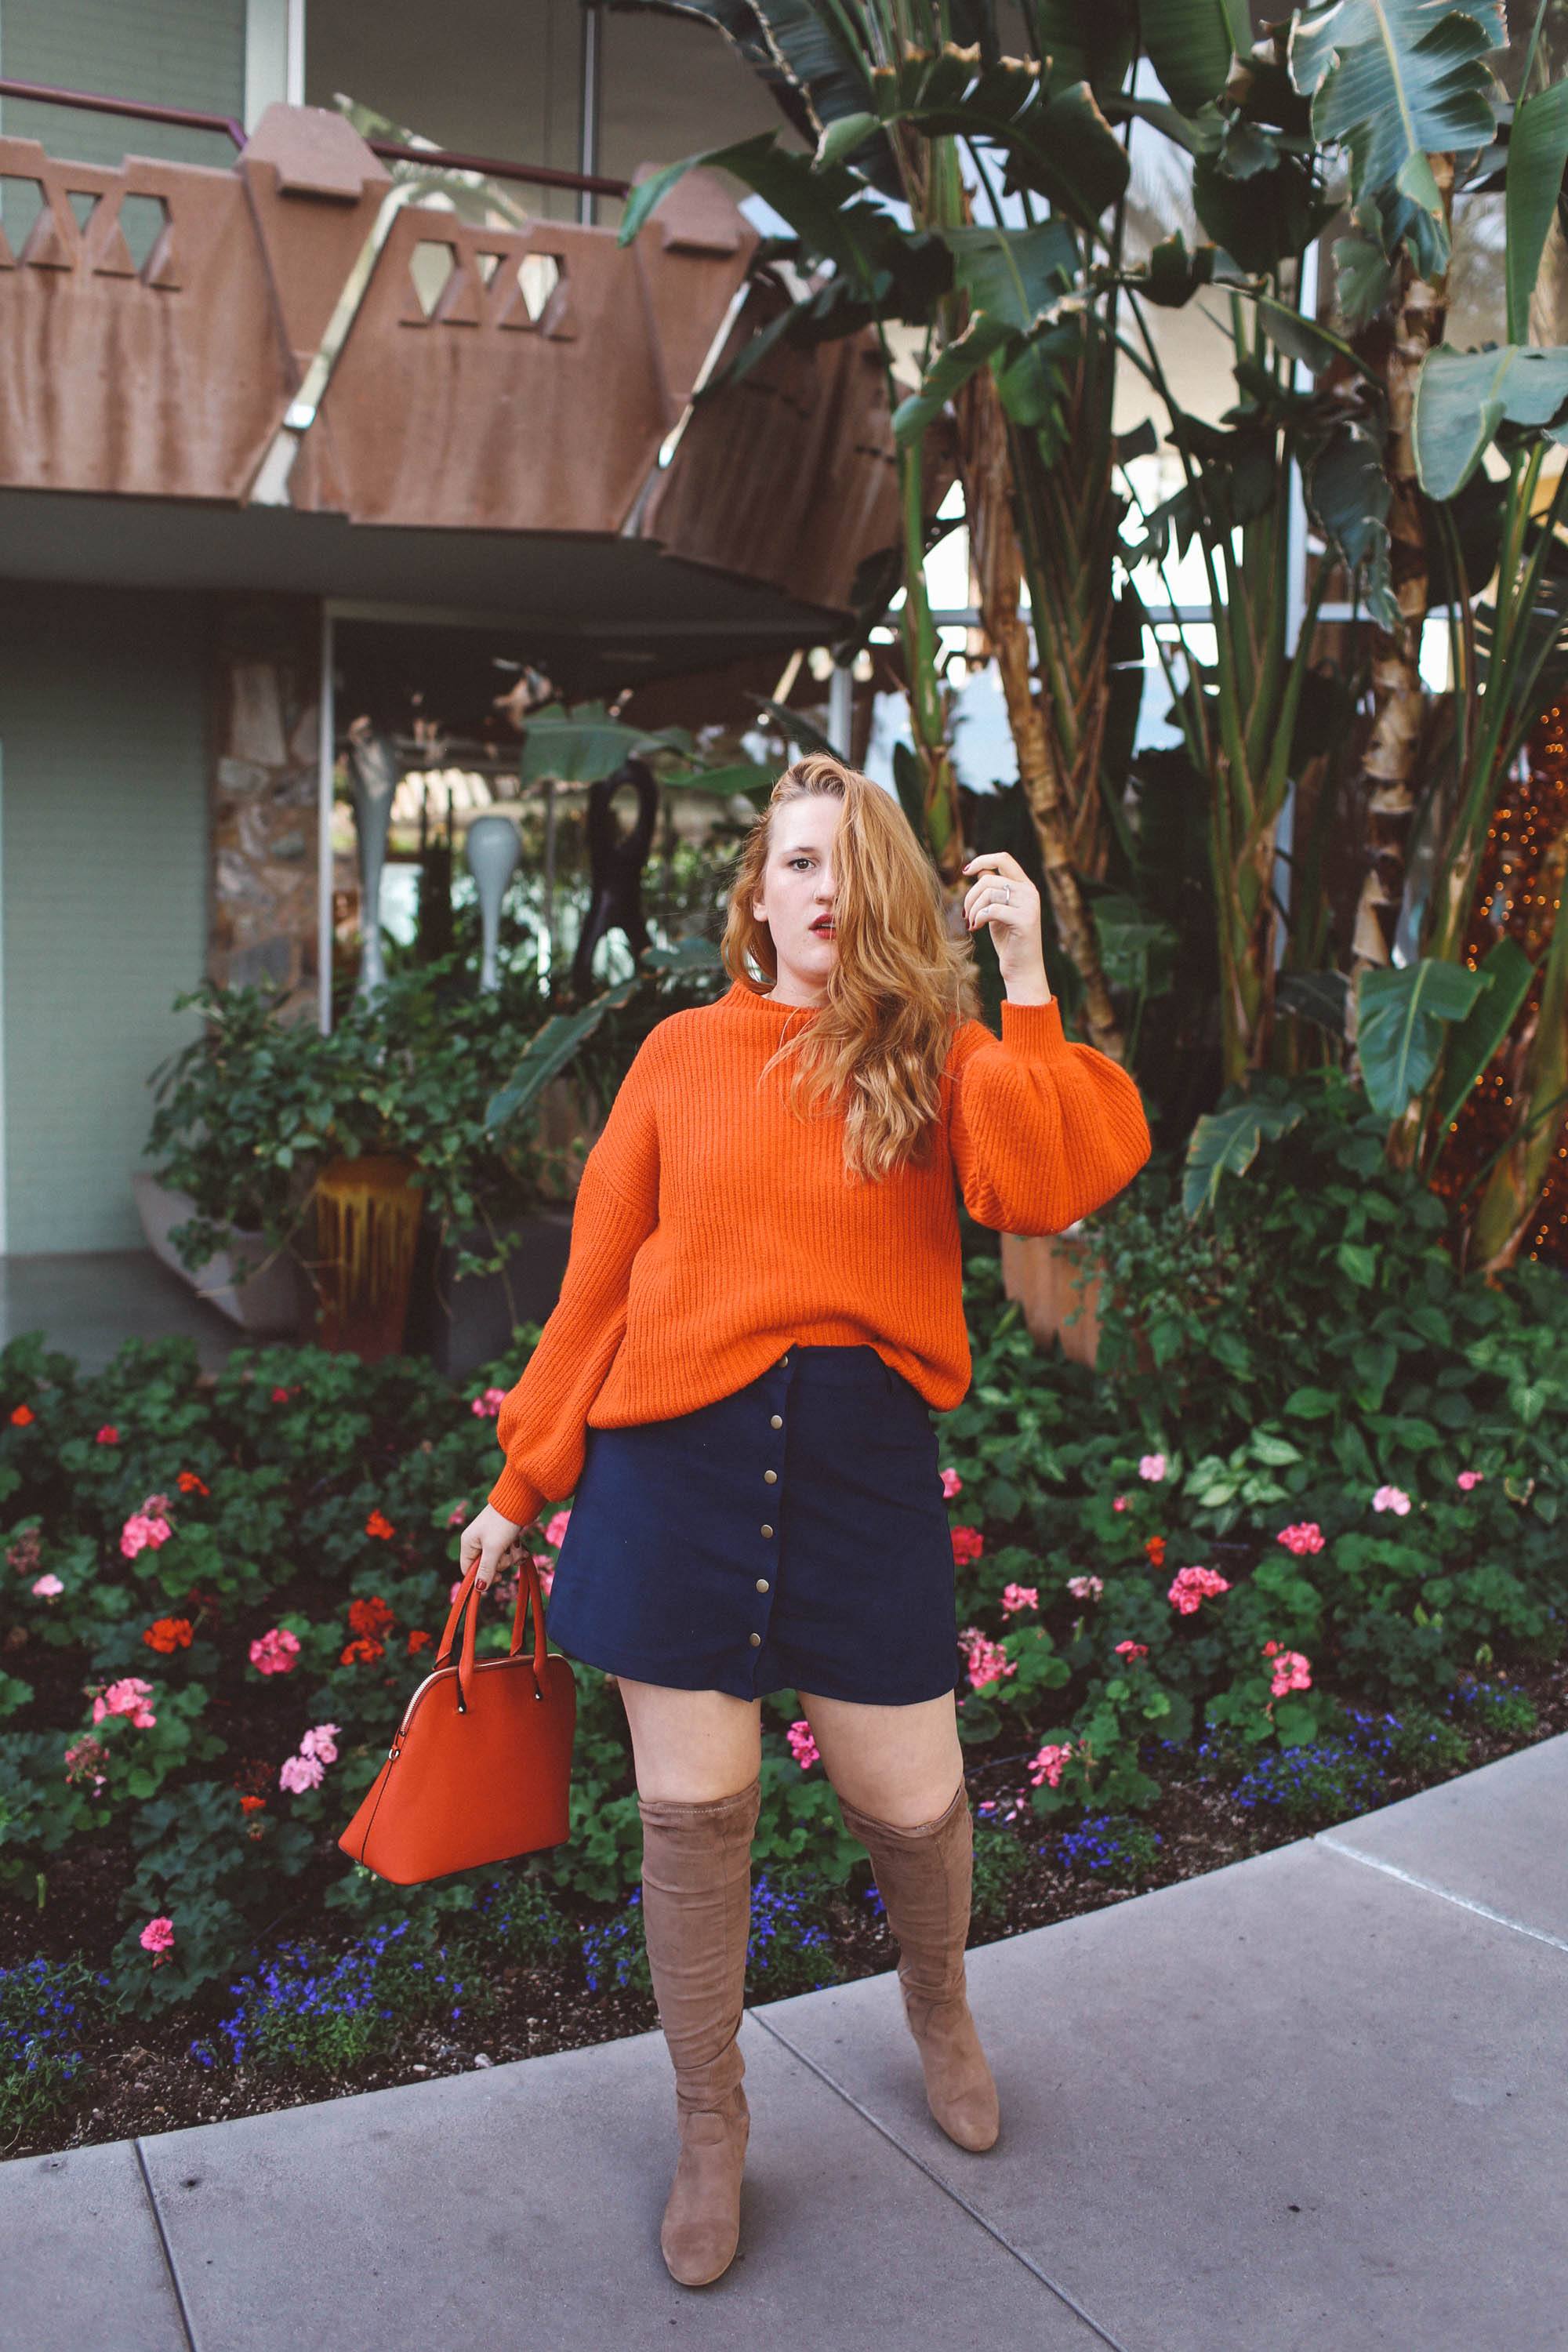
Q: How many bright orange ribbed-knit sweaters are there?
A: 1